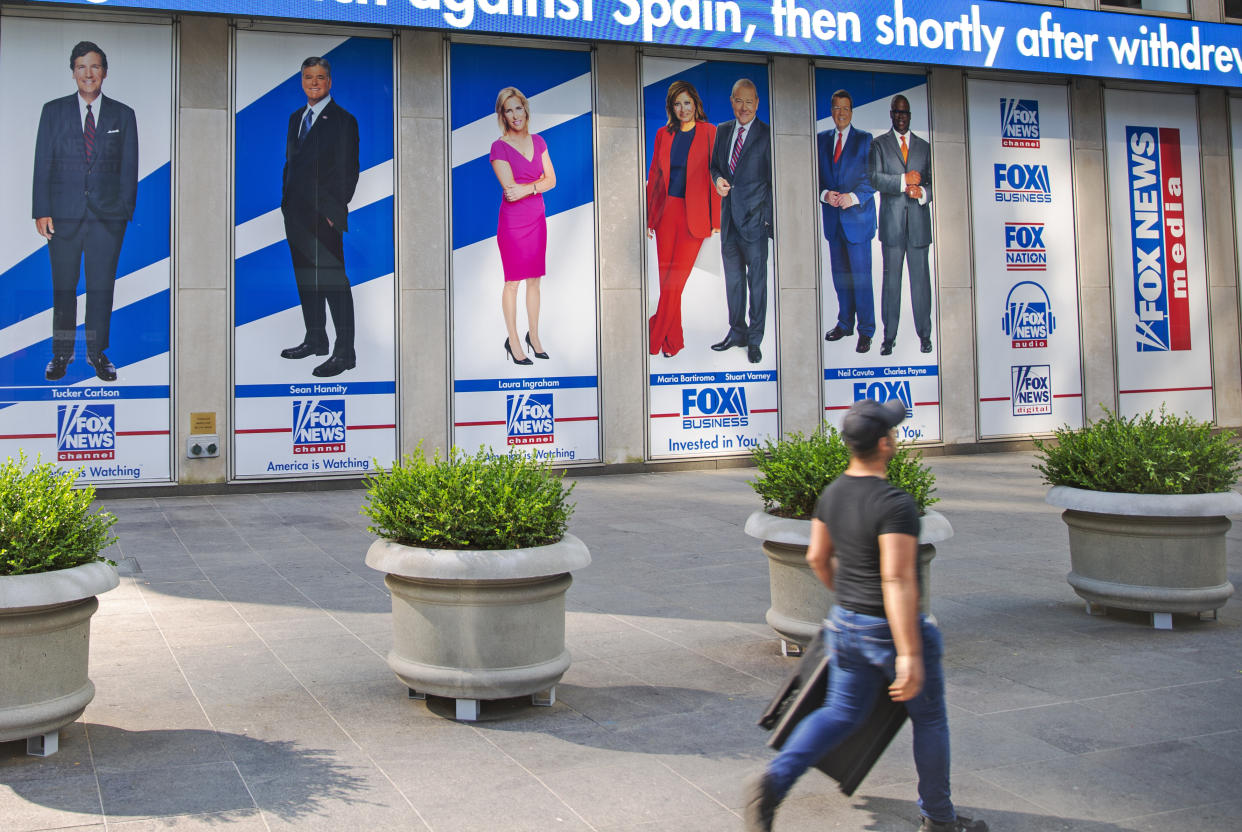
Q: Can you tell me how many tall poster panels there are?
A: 7